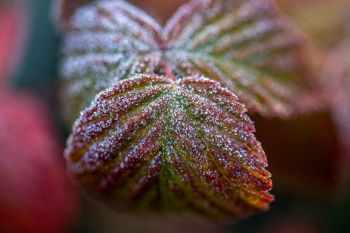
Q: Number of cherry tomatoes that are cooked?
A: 0